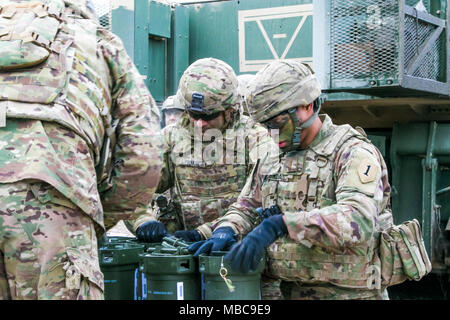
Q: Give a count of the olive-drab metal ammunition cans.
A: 3